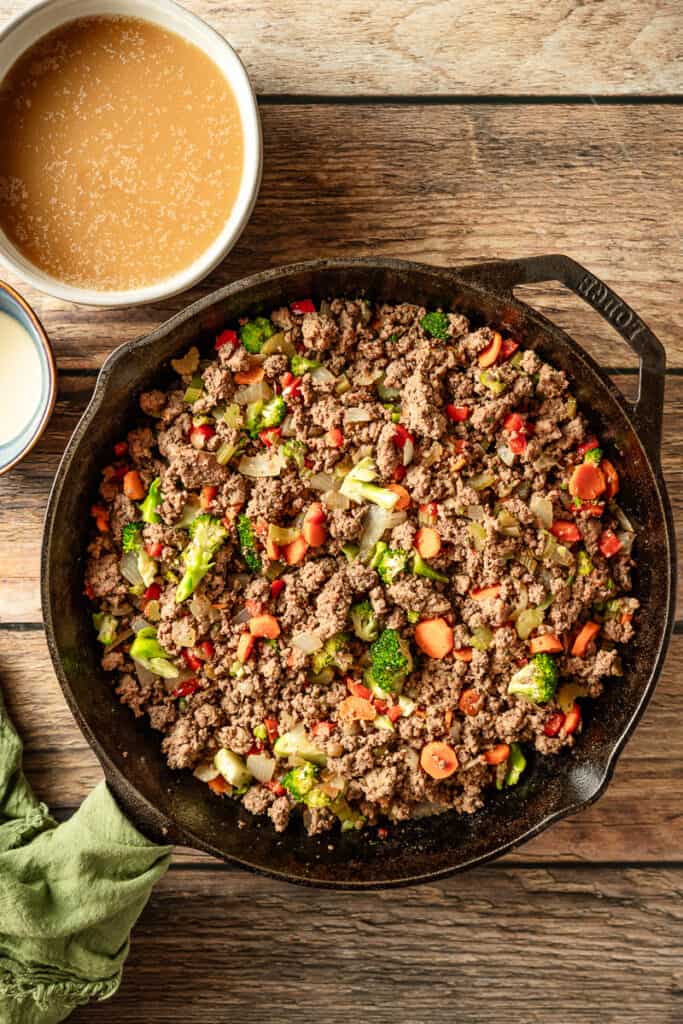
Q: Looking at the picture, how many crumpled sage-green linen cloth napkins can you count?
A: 1